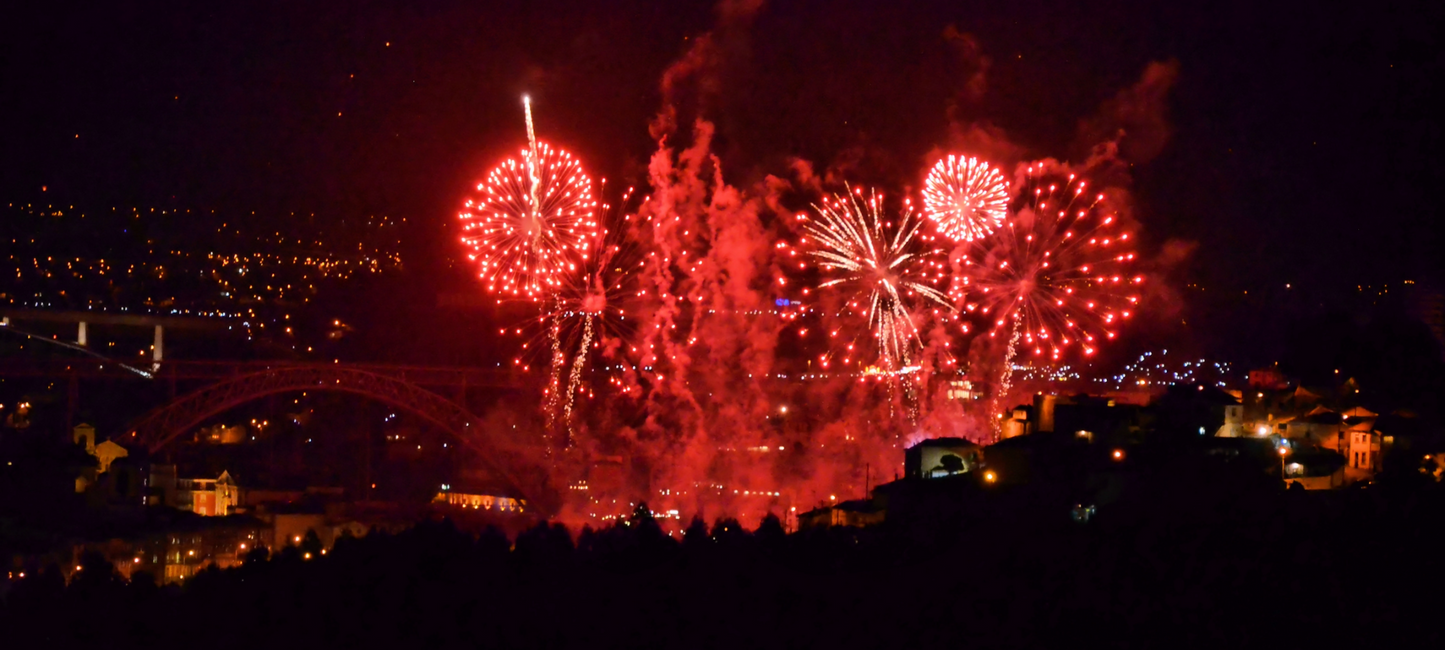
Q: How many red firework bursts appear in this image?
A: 5